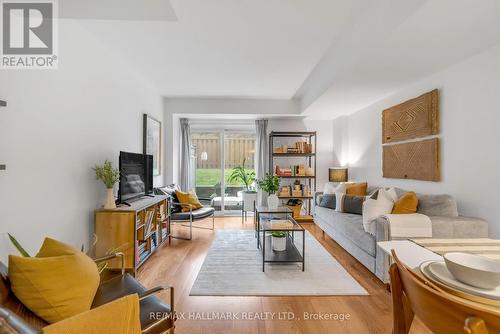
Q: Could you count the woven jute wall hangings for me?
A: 2